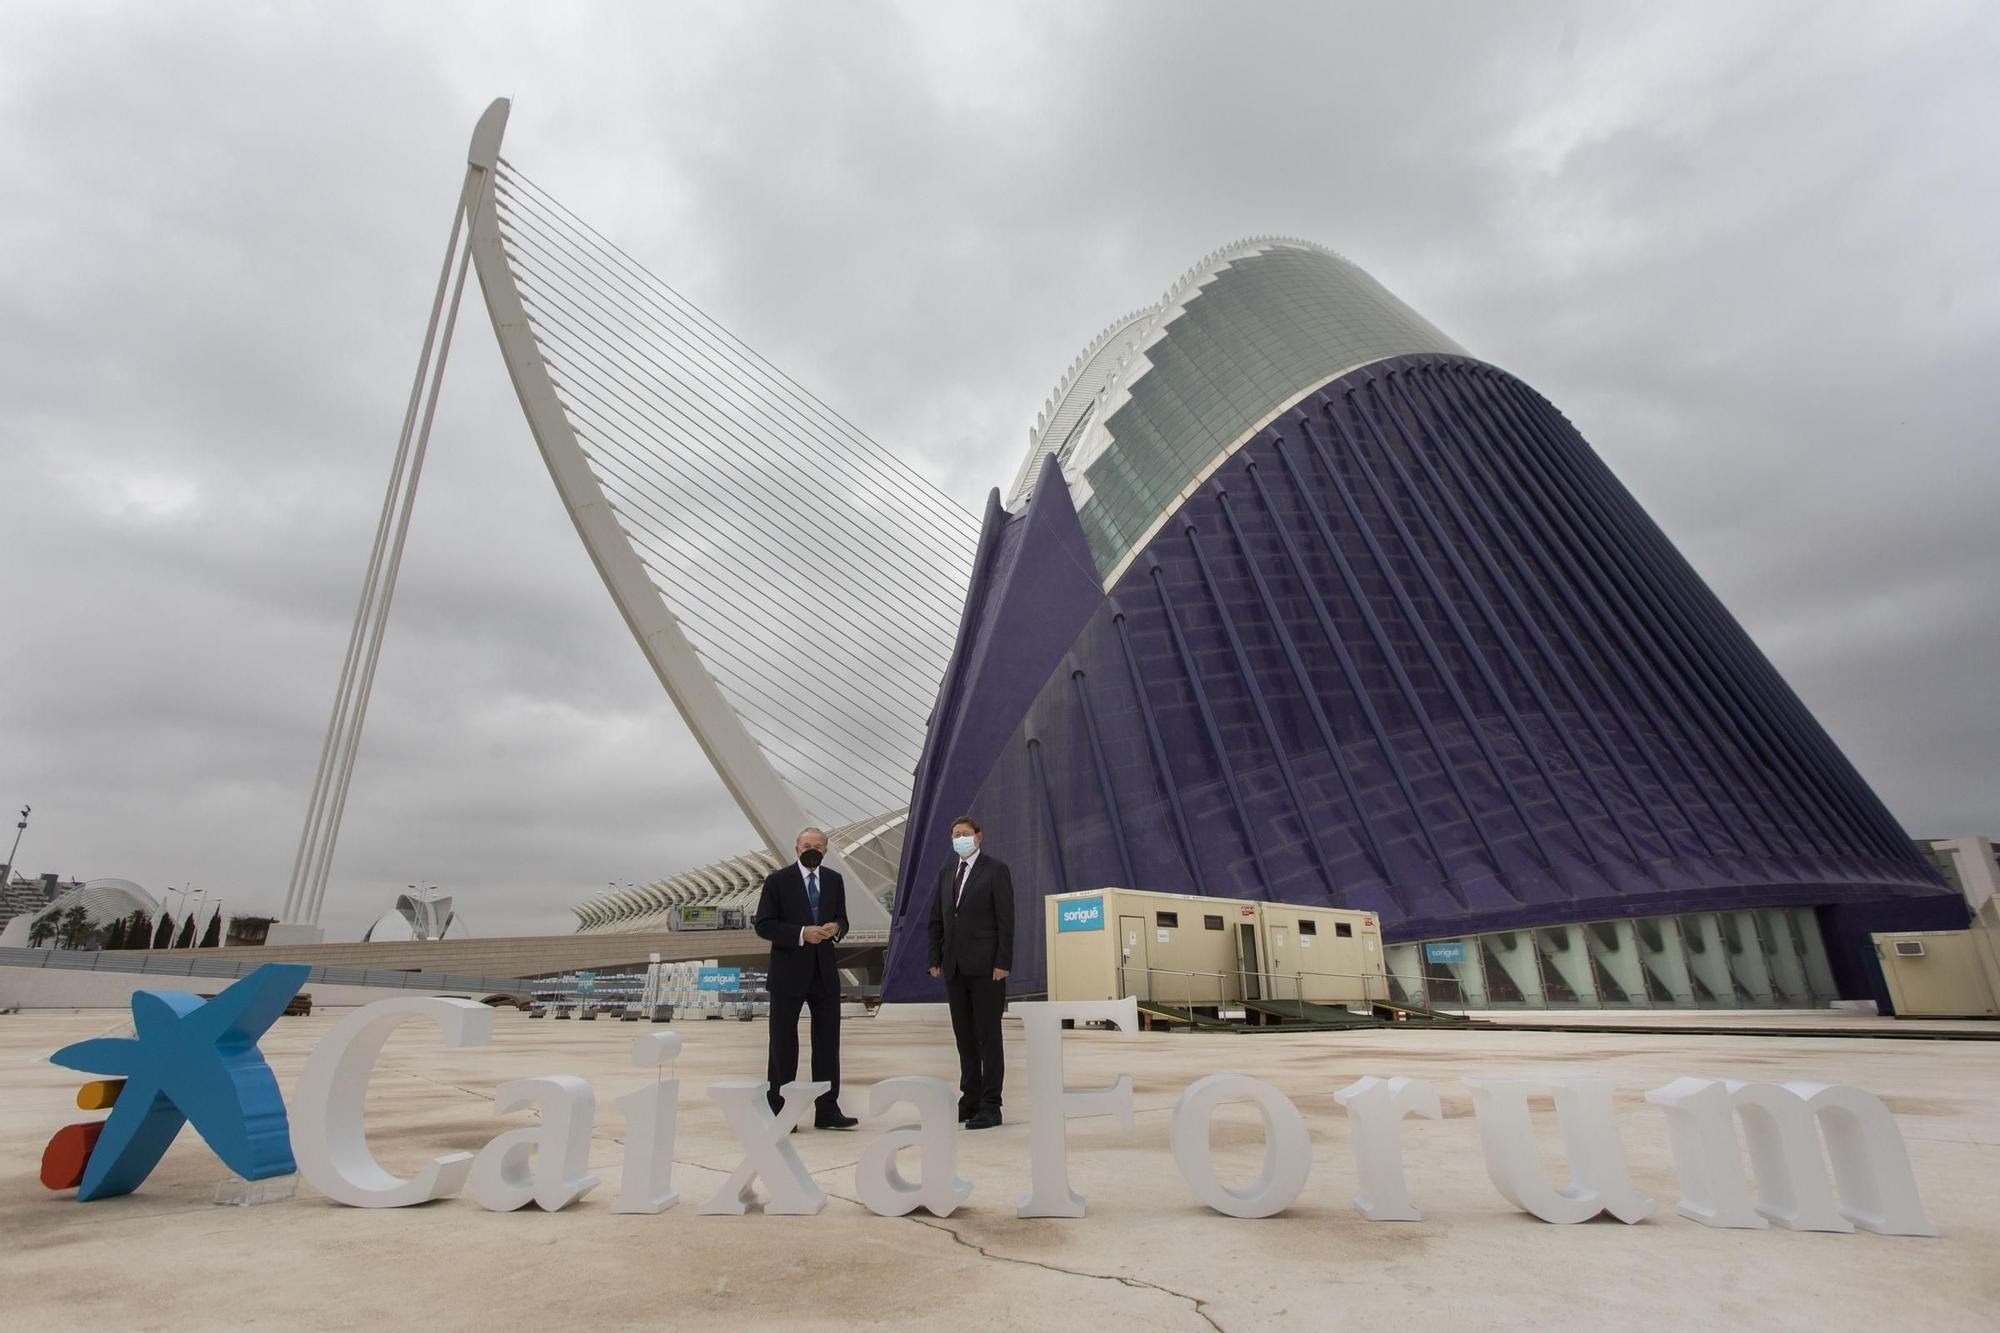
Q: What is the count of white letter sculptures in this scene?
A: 10